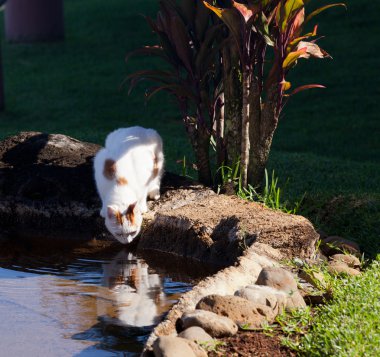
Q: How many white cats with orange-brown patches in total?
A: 1